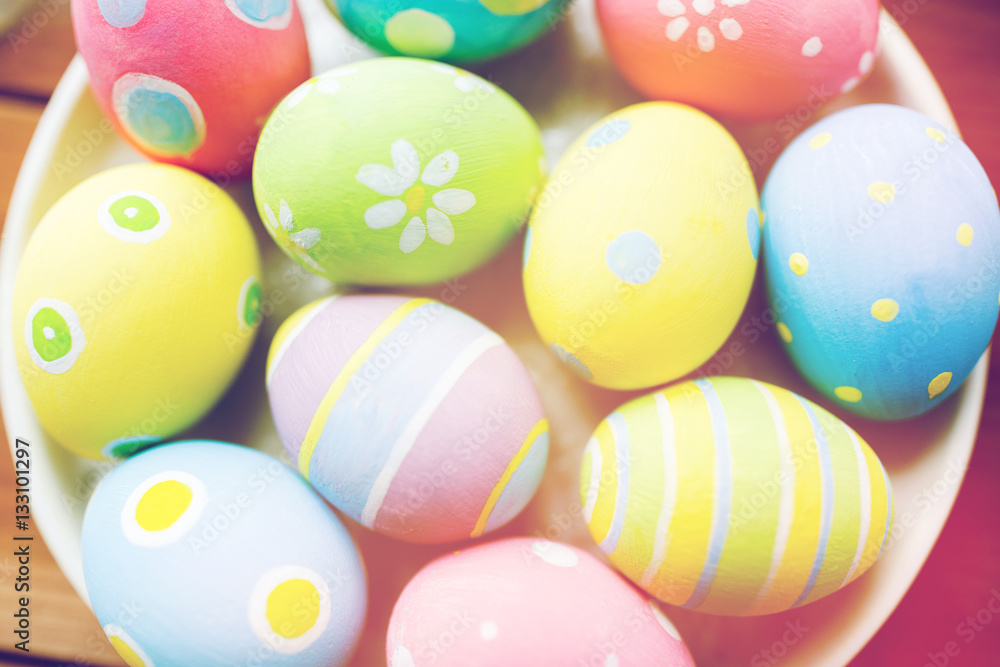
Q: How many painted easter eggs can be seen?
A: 11